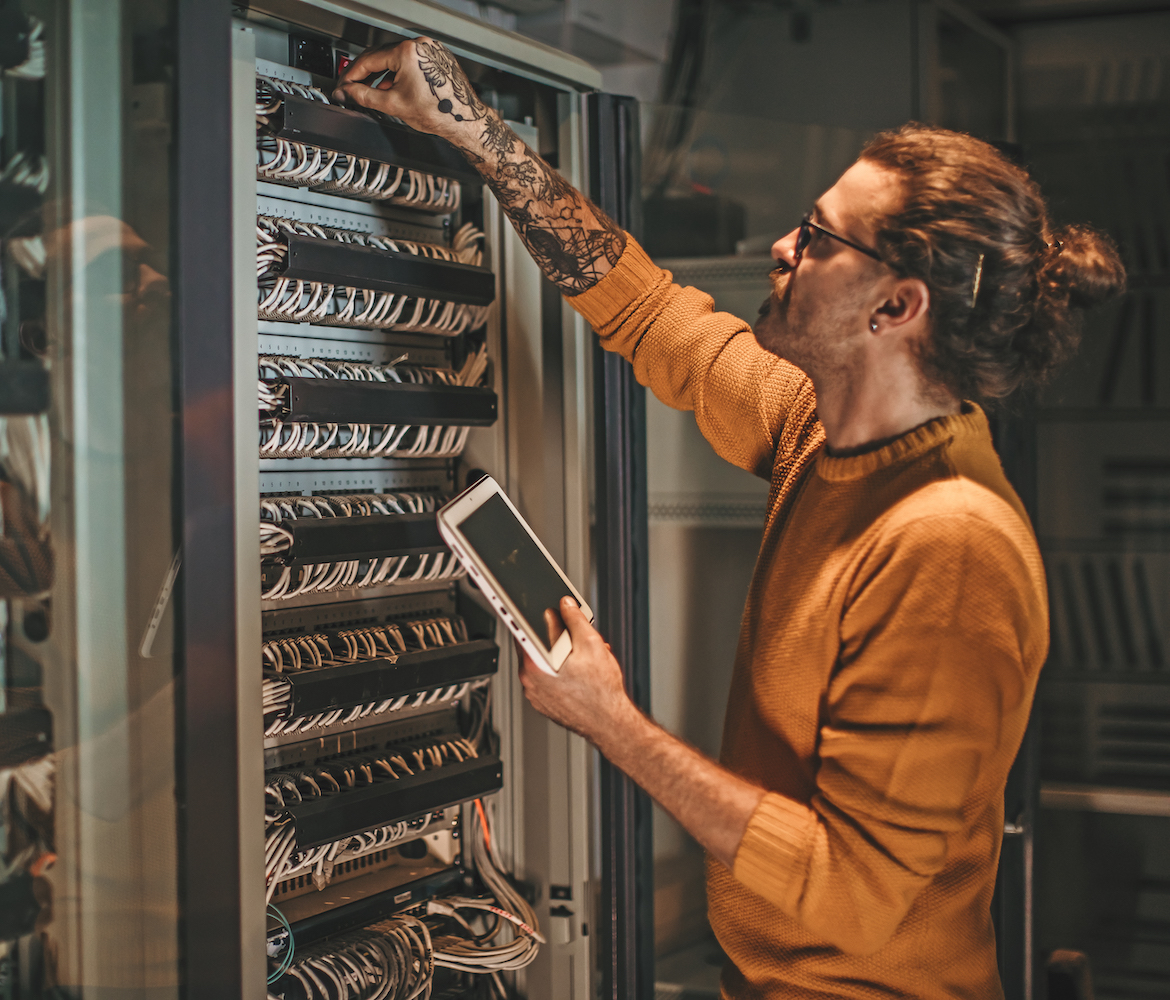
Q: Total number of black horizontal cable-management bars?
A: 6